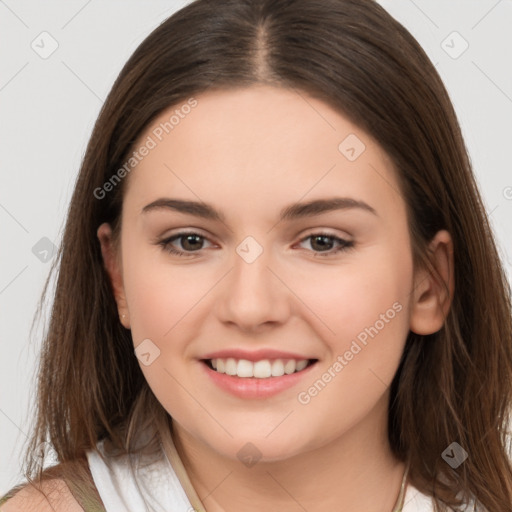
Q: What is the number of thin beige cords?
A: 2